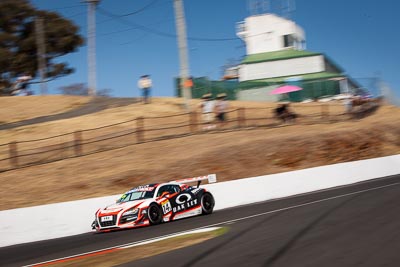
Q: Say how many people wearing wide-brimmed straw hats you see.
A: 2